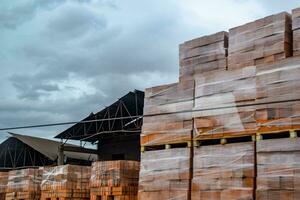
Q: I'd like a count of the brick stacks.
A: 13